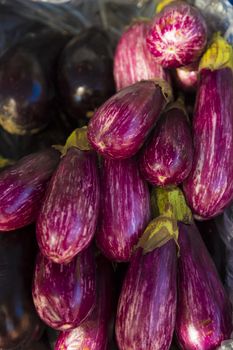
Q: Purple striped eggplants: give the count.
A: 13